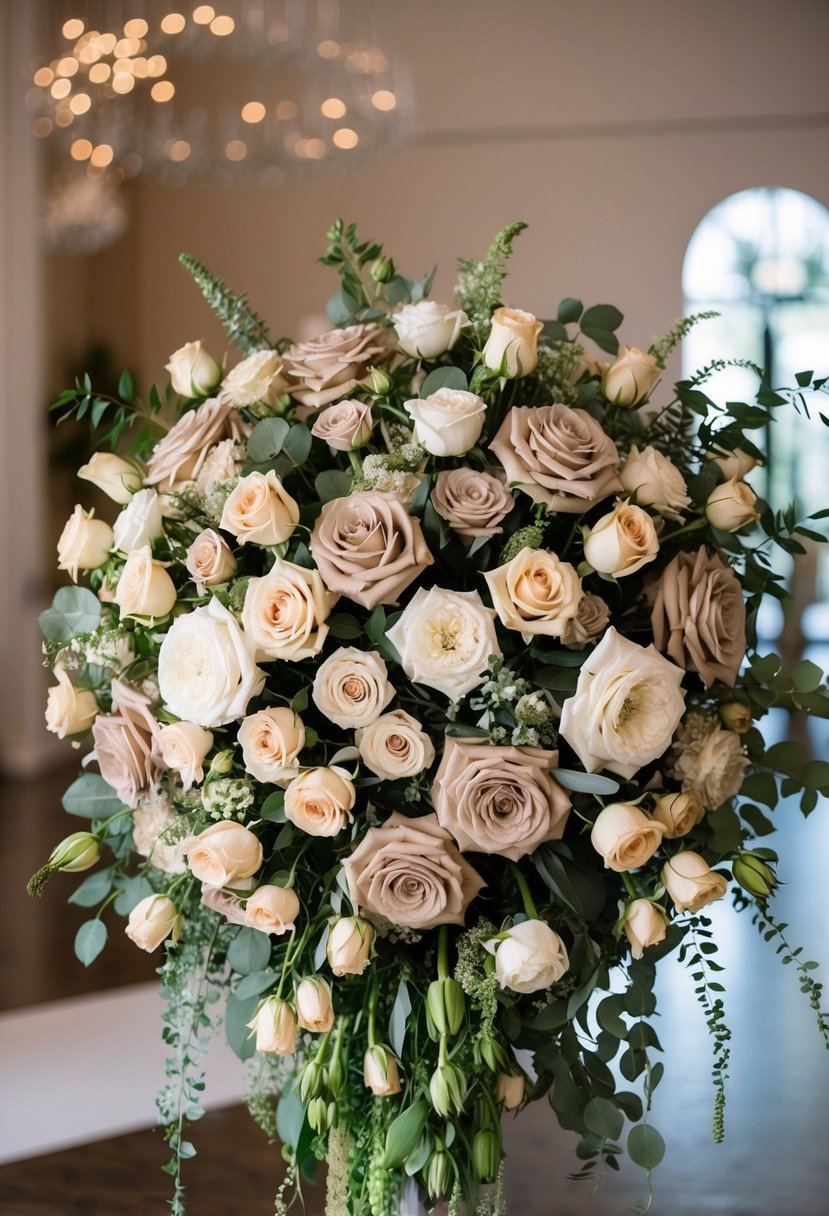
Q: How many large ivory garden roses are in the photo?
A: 3